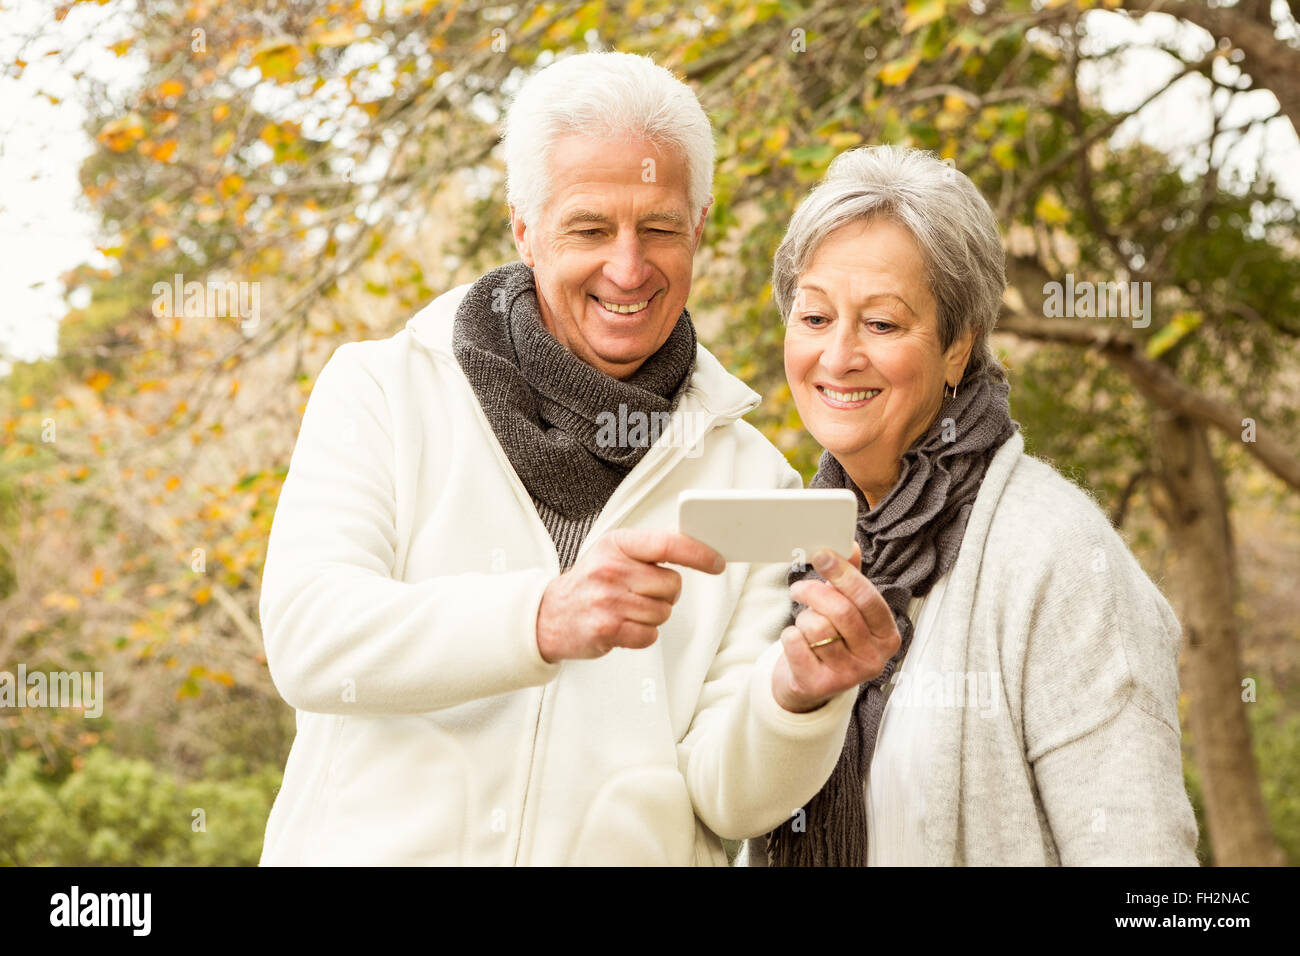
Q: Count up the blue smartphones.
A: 0